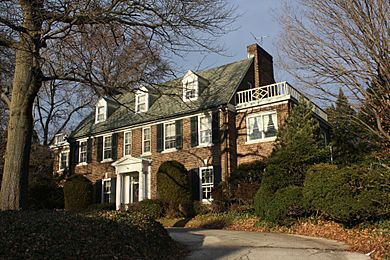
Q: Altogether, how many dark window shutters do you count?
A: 12